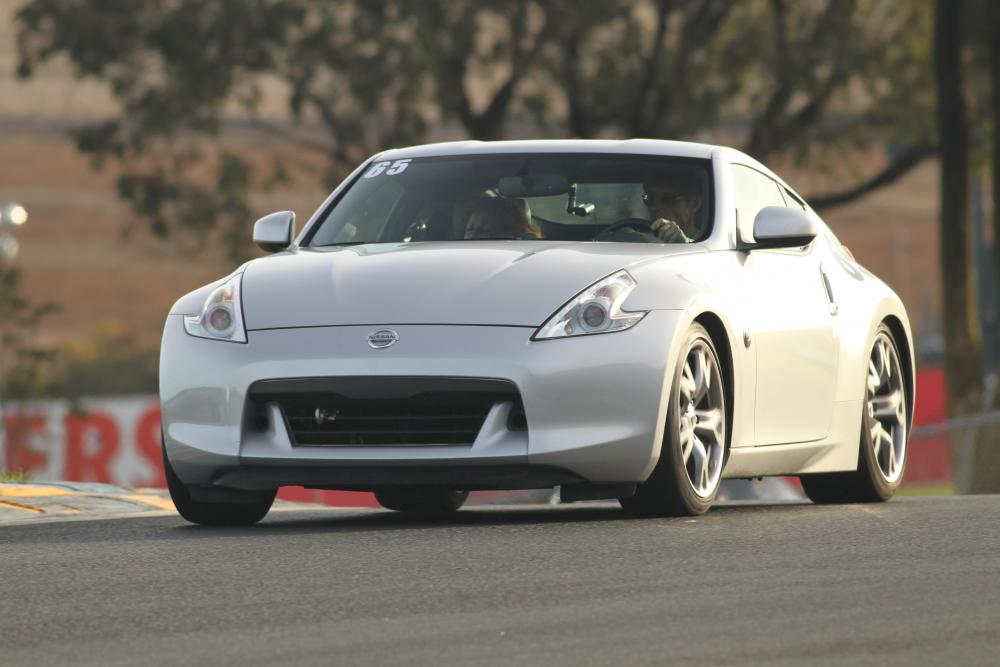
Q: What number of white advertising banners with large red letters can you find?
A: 1